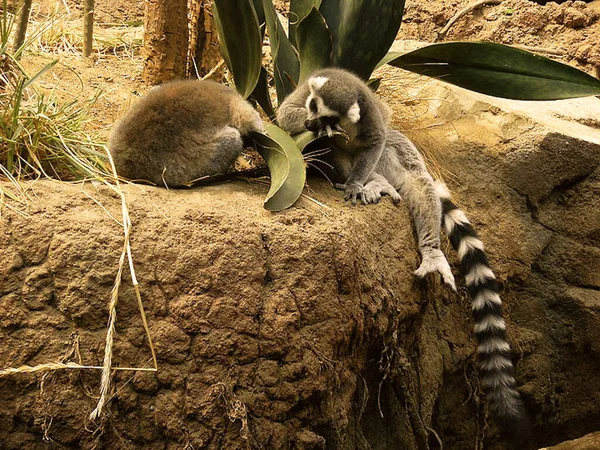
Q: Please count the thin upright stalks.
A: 2